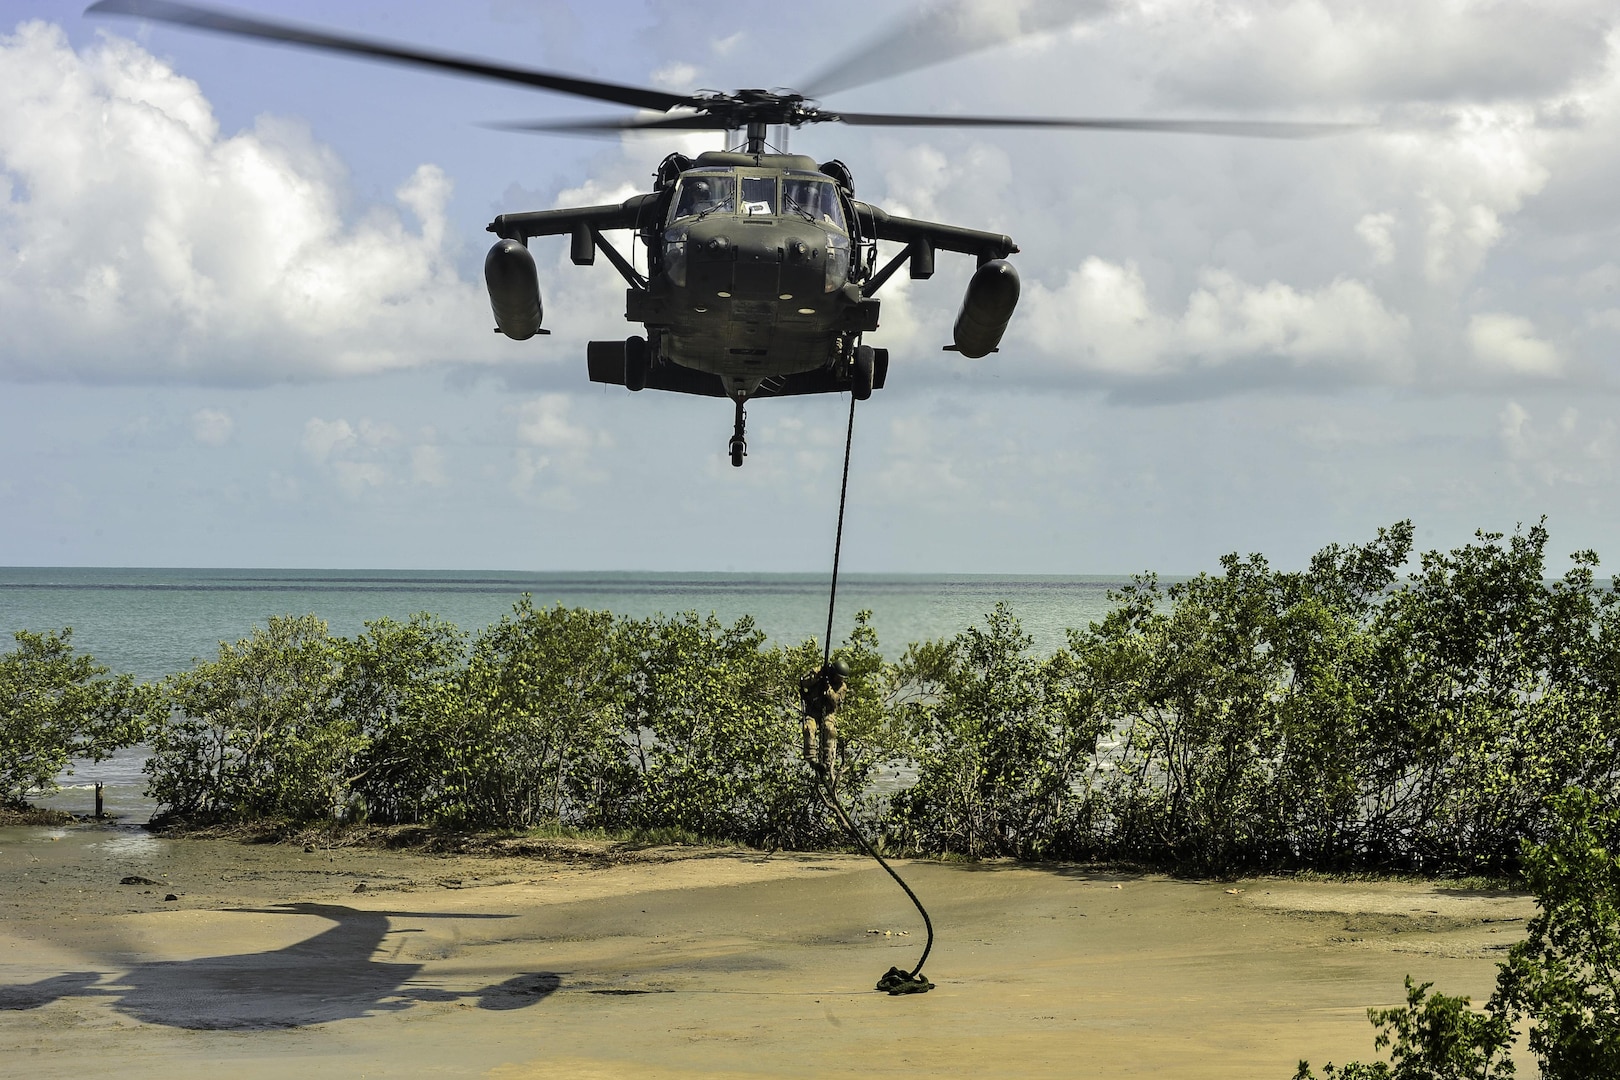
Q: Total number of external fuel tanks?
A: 2